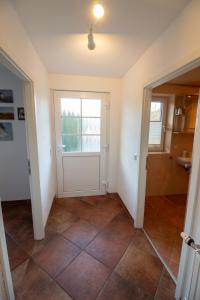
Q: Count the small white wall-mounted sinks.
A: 1